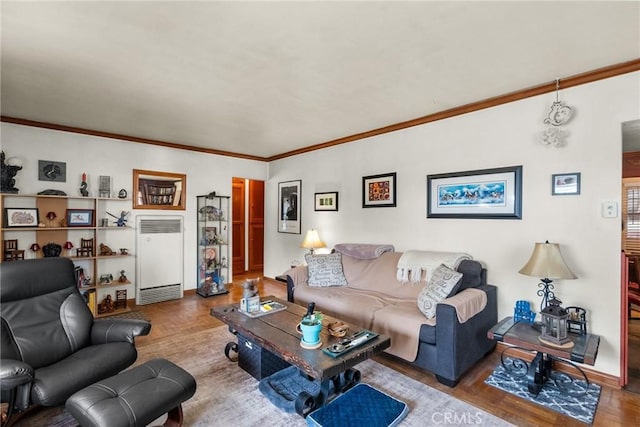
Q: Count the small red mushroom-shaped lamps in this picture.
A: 3